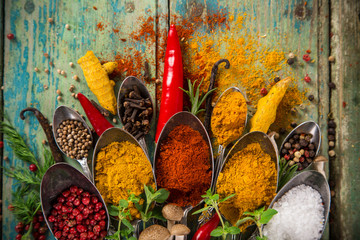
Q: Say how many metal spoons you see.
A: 9